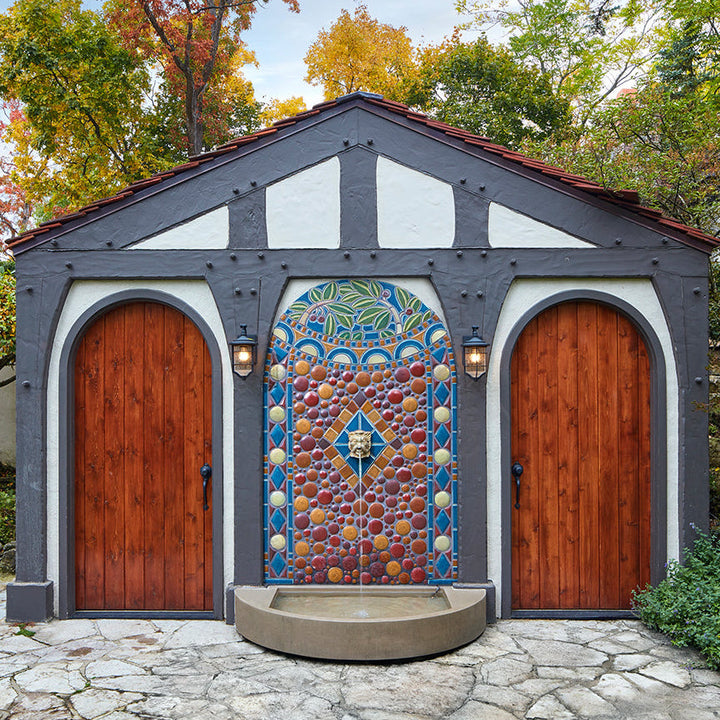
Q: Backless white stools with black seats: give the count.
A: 0